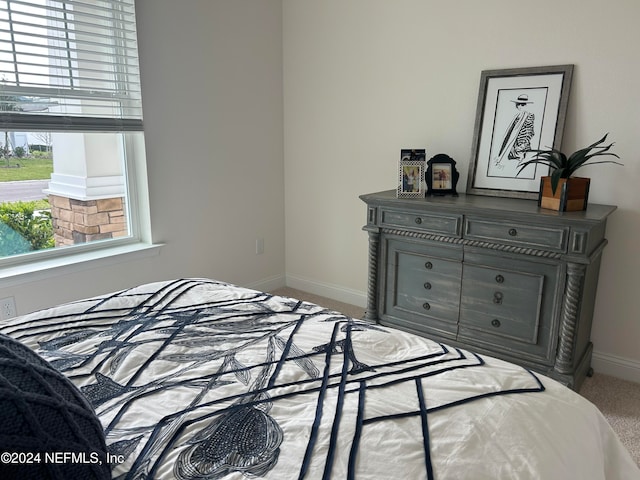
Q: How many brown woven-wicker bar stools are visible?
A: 0